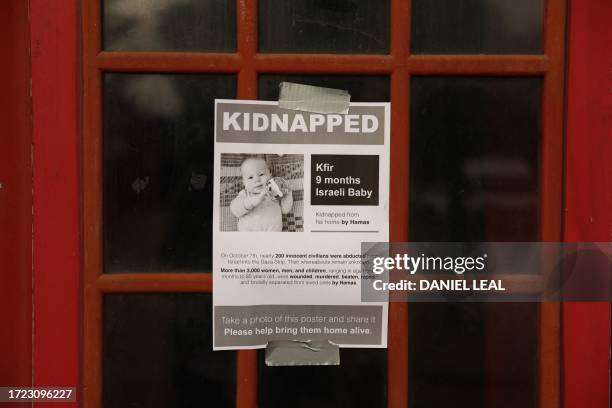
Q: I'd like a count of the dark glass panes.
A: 9